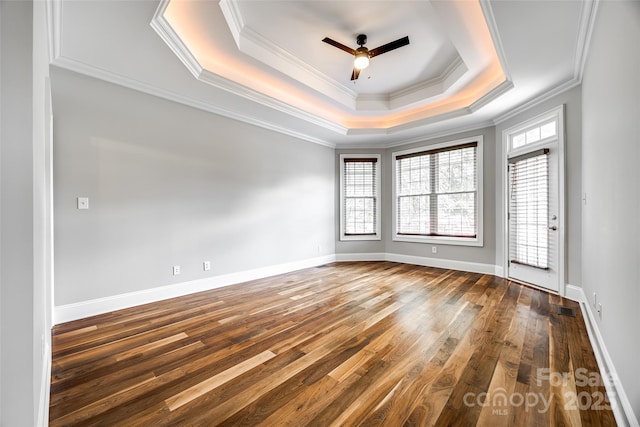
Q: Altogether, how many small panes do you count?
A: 3